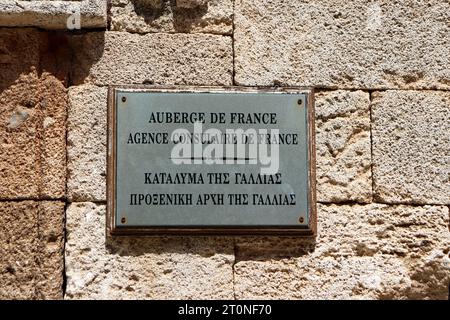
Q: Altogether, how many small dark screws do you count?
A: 4